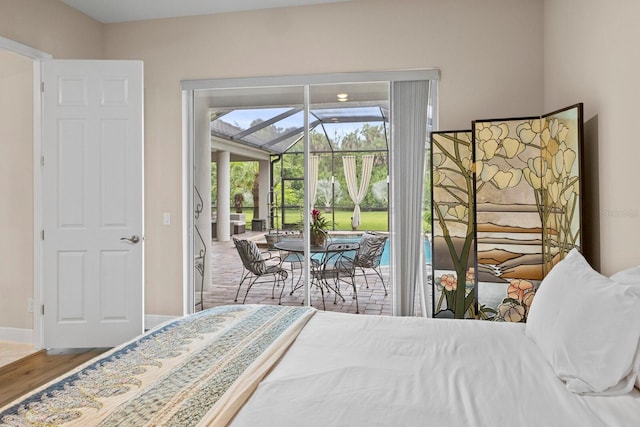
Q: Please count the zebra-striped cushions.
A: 2